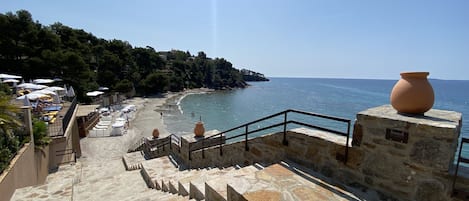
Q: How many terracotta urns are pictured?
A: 3